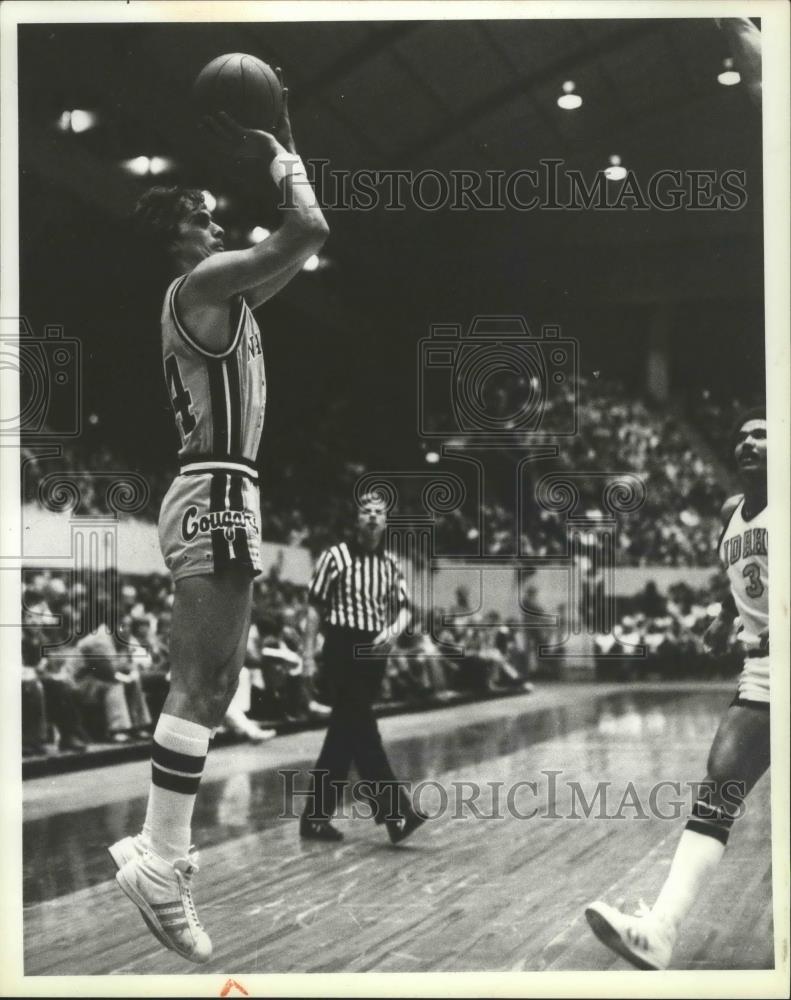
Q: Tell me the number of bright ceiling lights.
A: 8